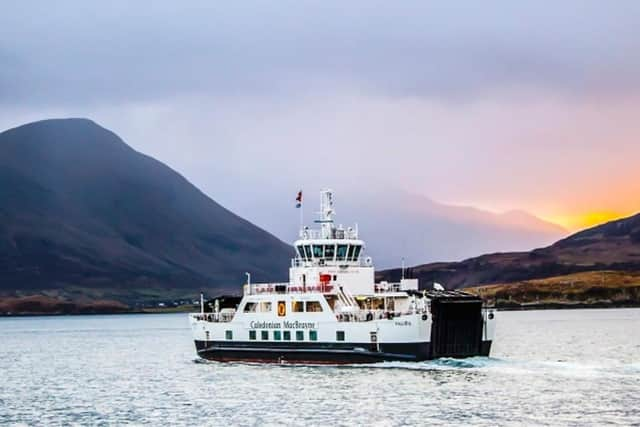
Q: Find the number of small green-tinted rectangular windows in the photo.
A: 8